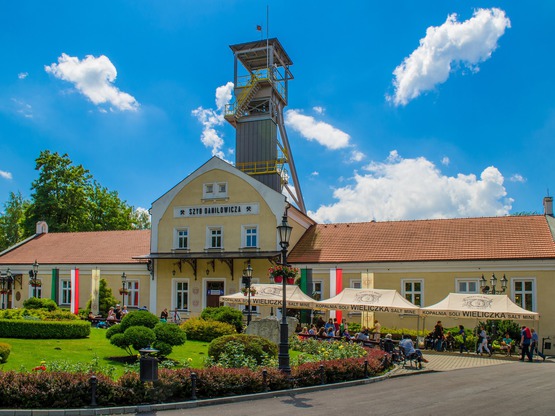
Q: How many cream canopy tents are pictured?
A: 3